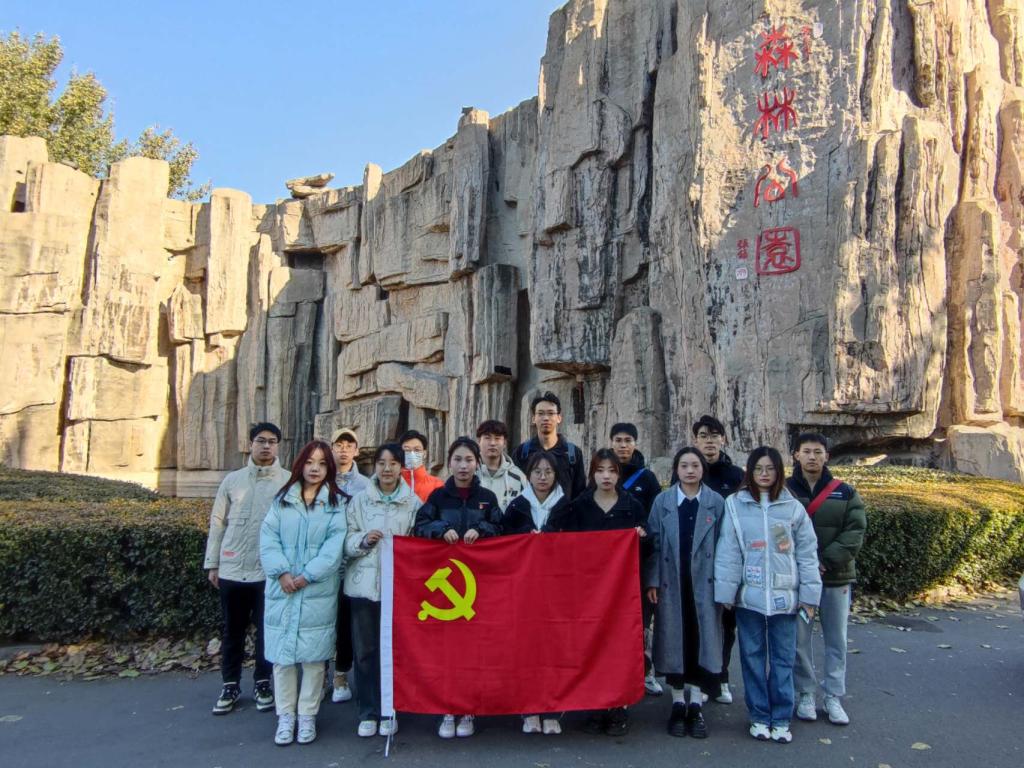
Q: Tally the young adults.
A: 15